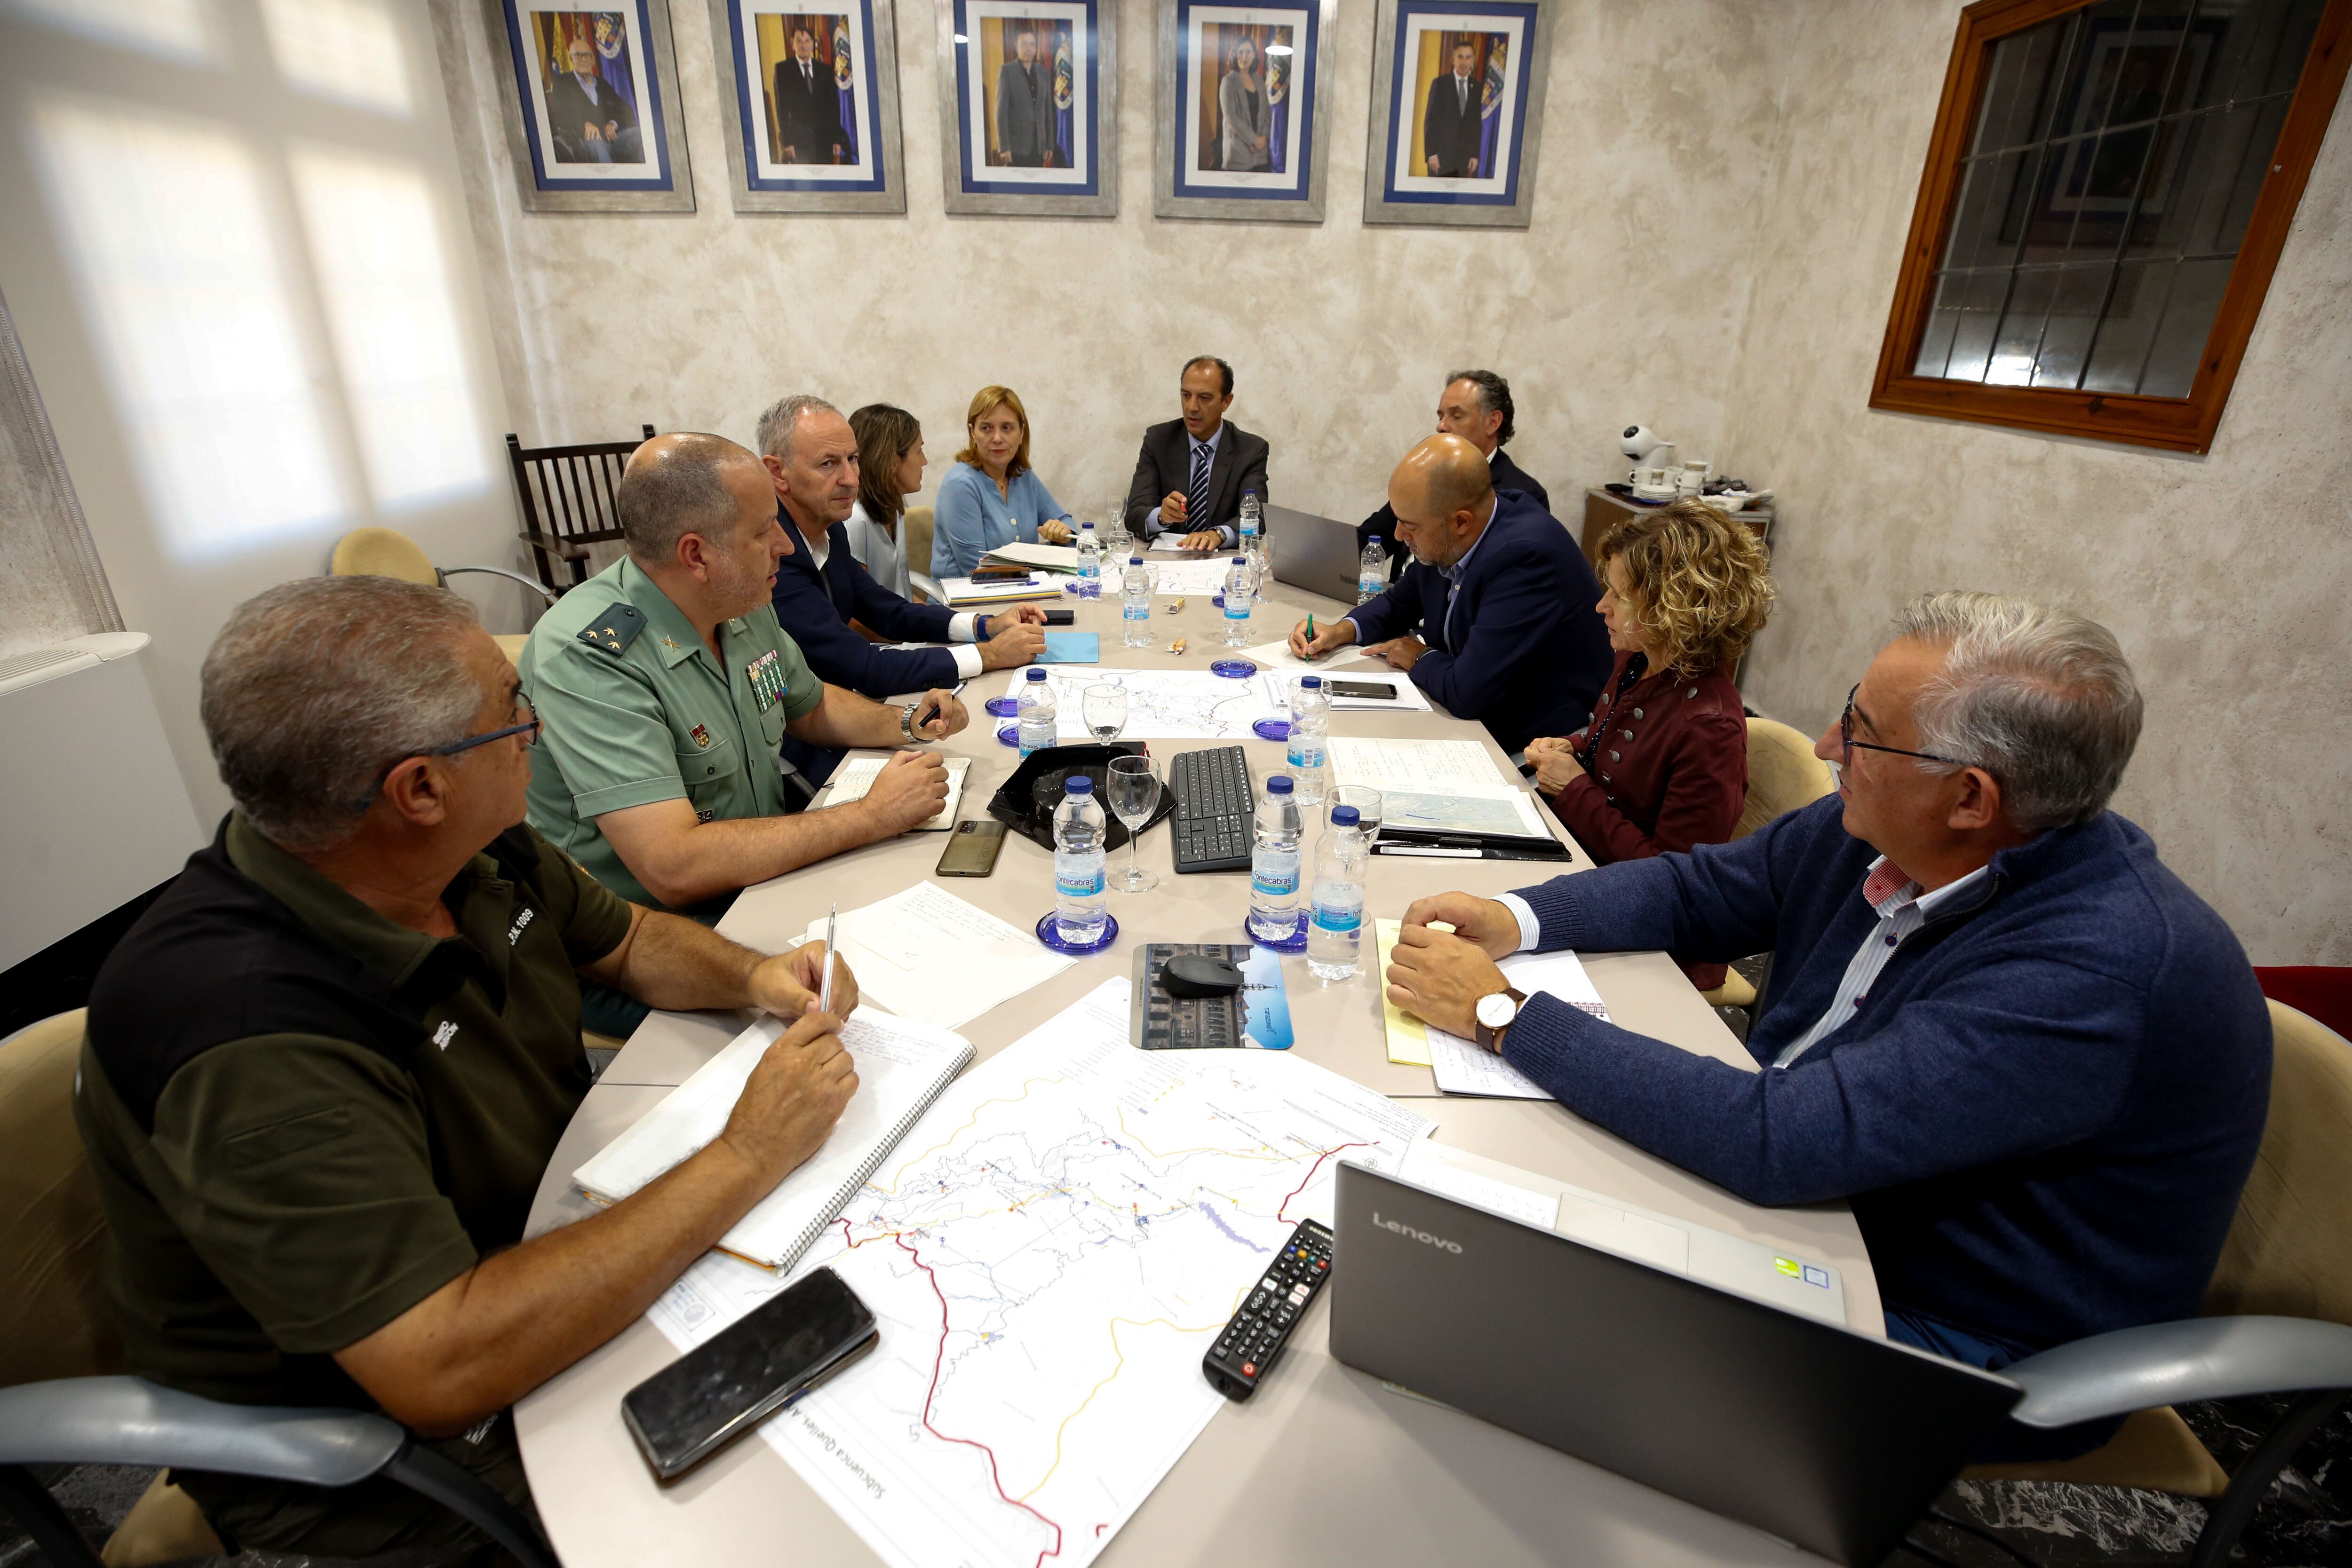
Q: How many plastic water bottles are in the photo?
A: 10